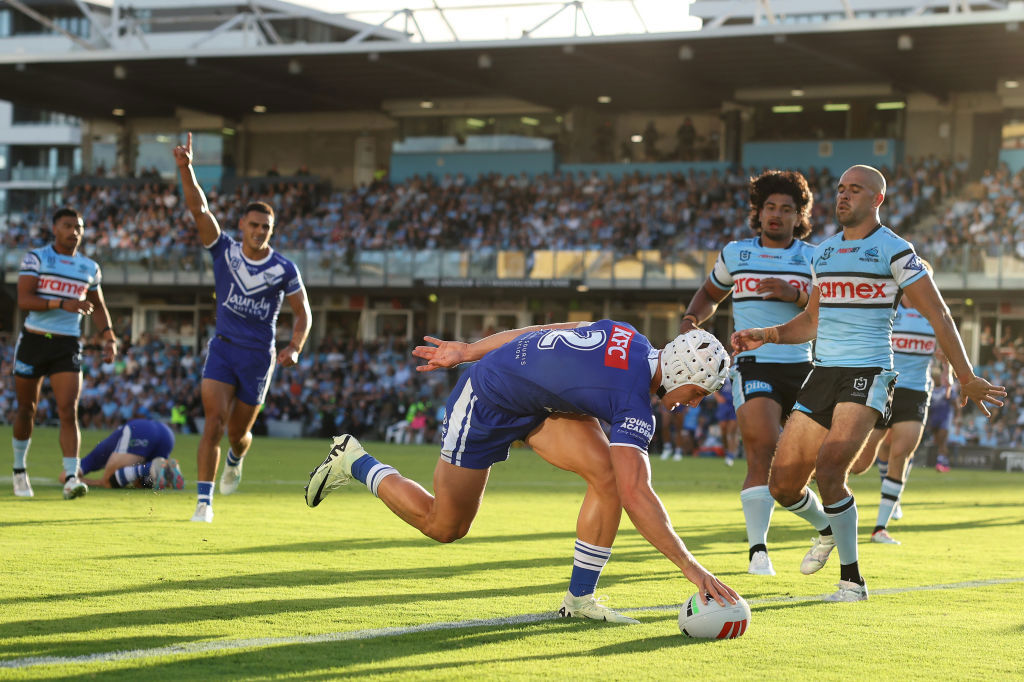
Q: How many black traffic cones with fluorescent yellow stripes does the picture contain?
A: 0